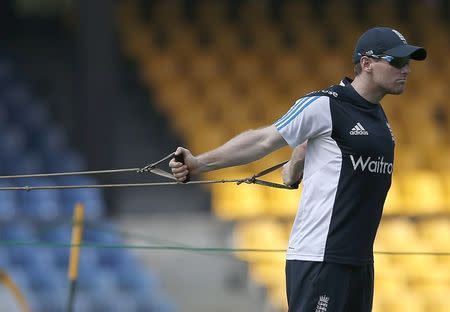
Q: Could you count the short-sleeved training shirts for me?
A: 1